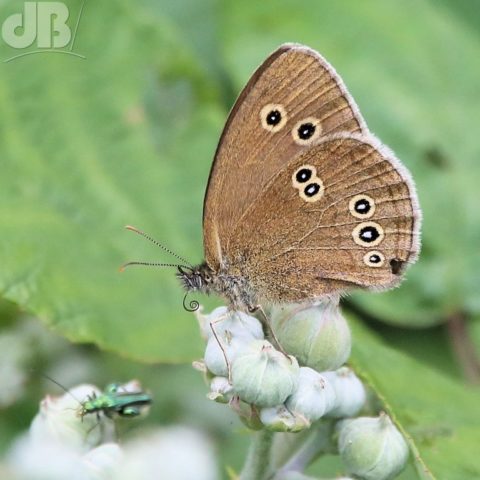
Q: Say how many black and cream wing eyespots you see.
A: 7